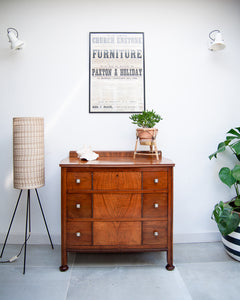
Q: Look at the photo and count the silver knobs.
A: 6